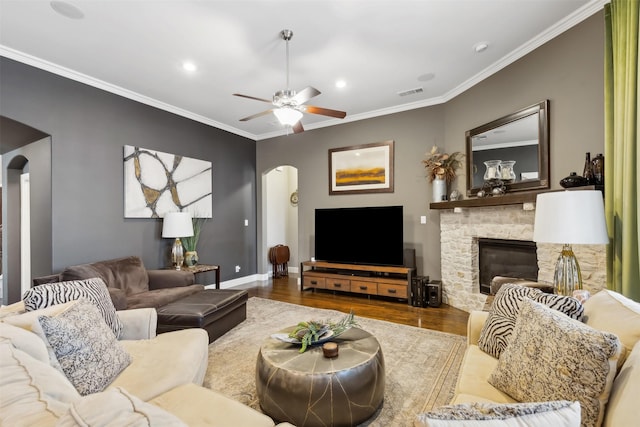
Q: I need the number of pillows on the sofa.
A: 5